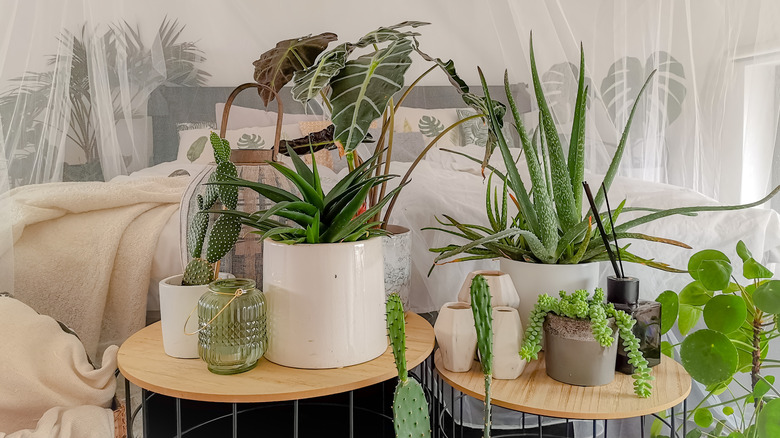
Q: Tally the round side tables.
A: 2